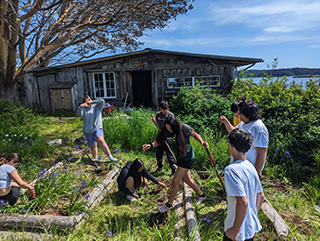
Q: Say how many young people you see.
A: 8